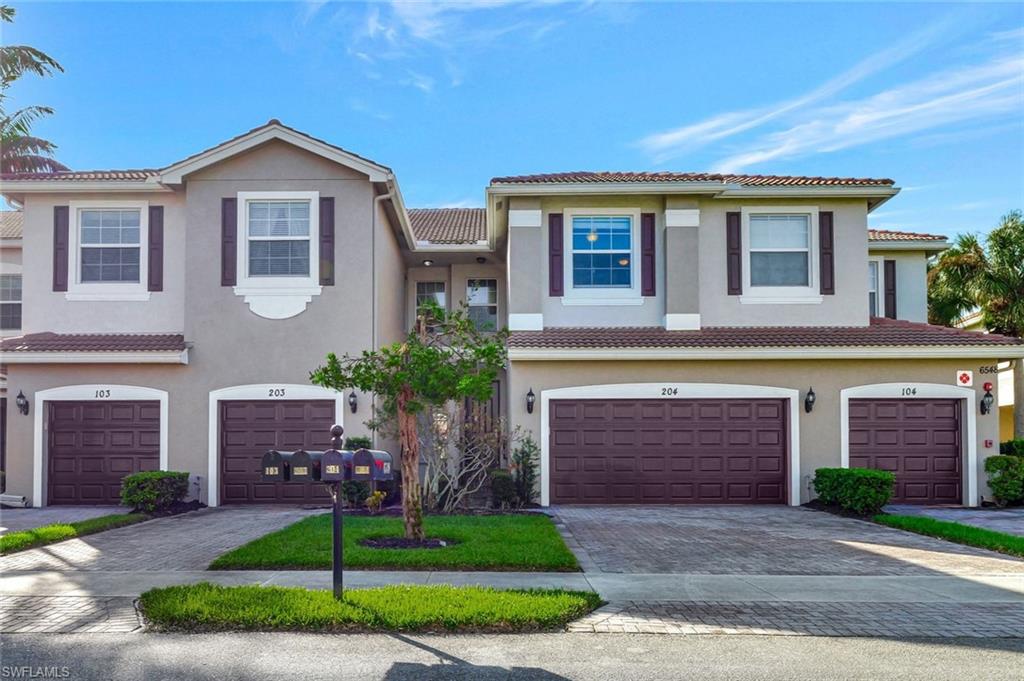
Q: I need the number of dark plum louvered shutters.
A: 9